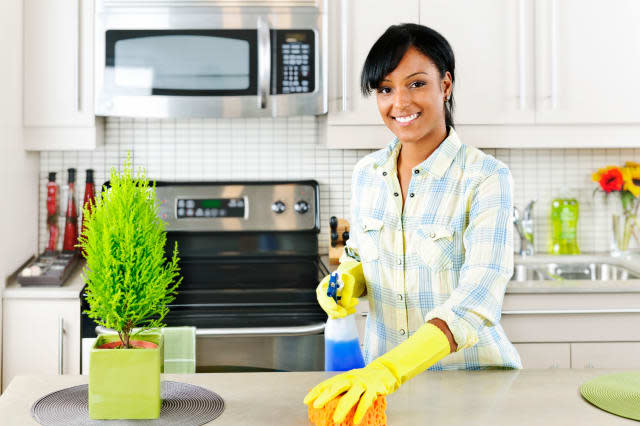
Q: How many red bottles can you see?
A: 3